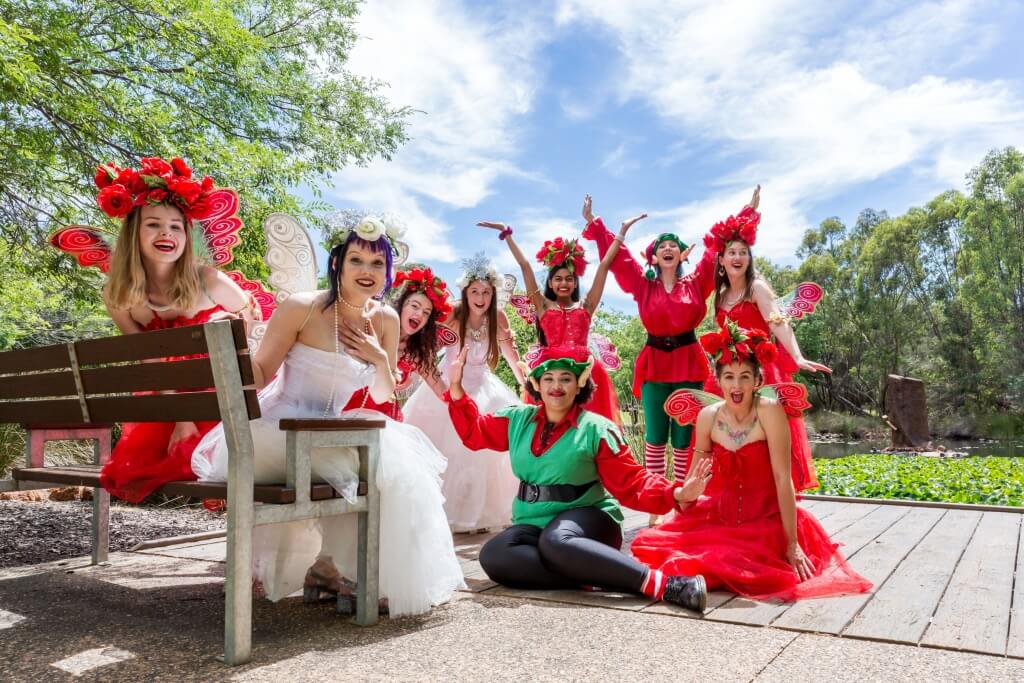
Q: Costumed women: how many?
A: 9